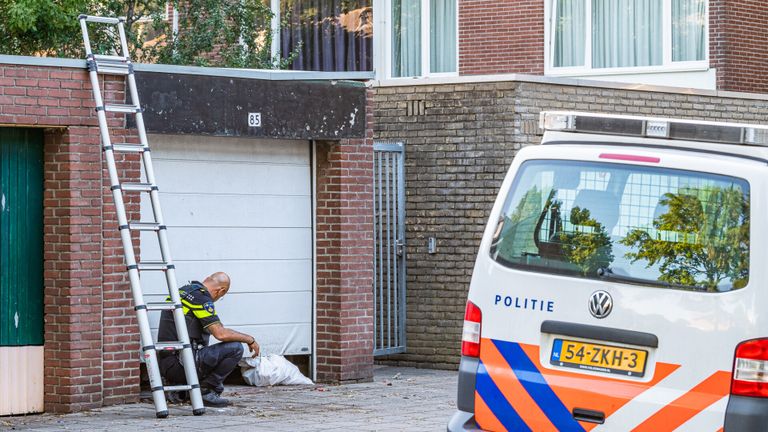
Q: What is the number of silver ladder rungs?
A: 11